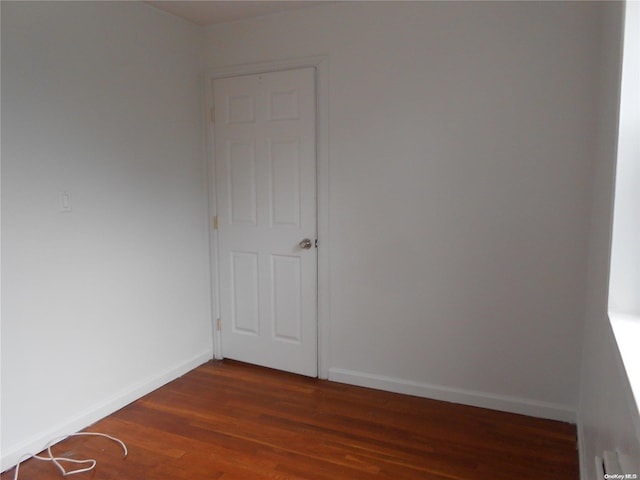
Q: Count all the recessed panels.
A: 6